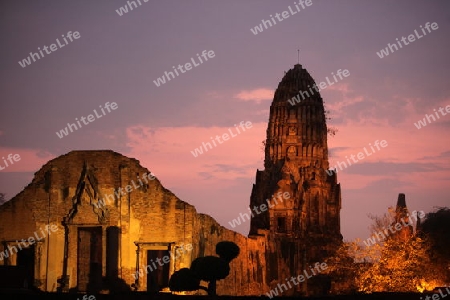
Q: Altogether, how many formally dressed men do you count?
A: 0